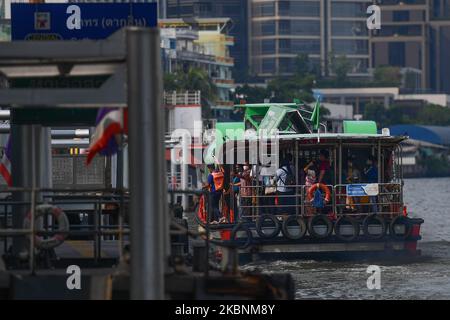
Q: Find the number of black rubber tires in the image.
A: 7